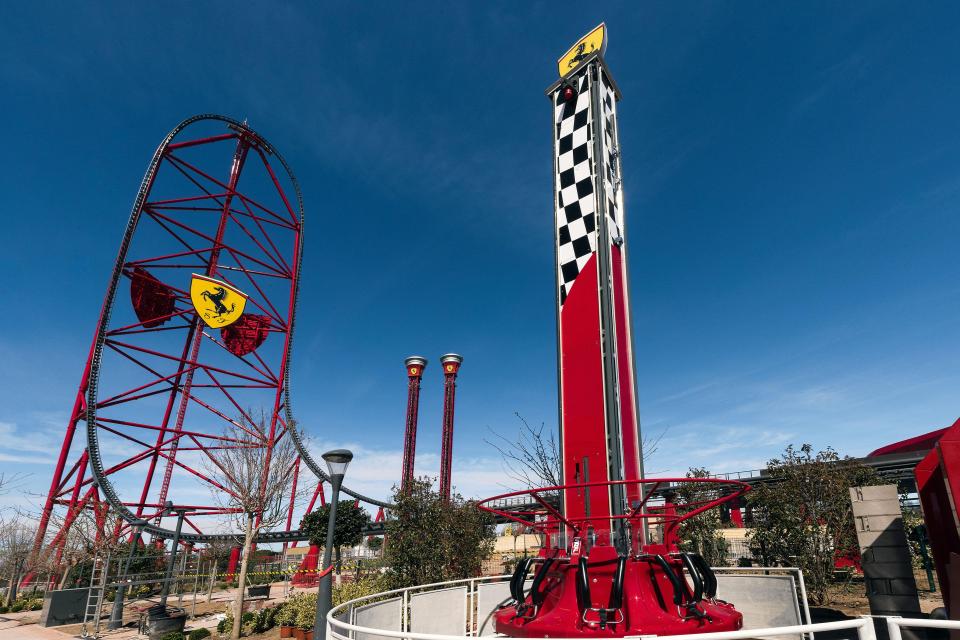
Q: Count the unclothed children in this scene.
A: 0